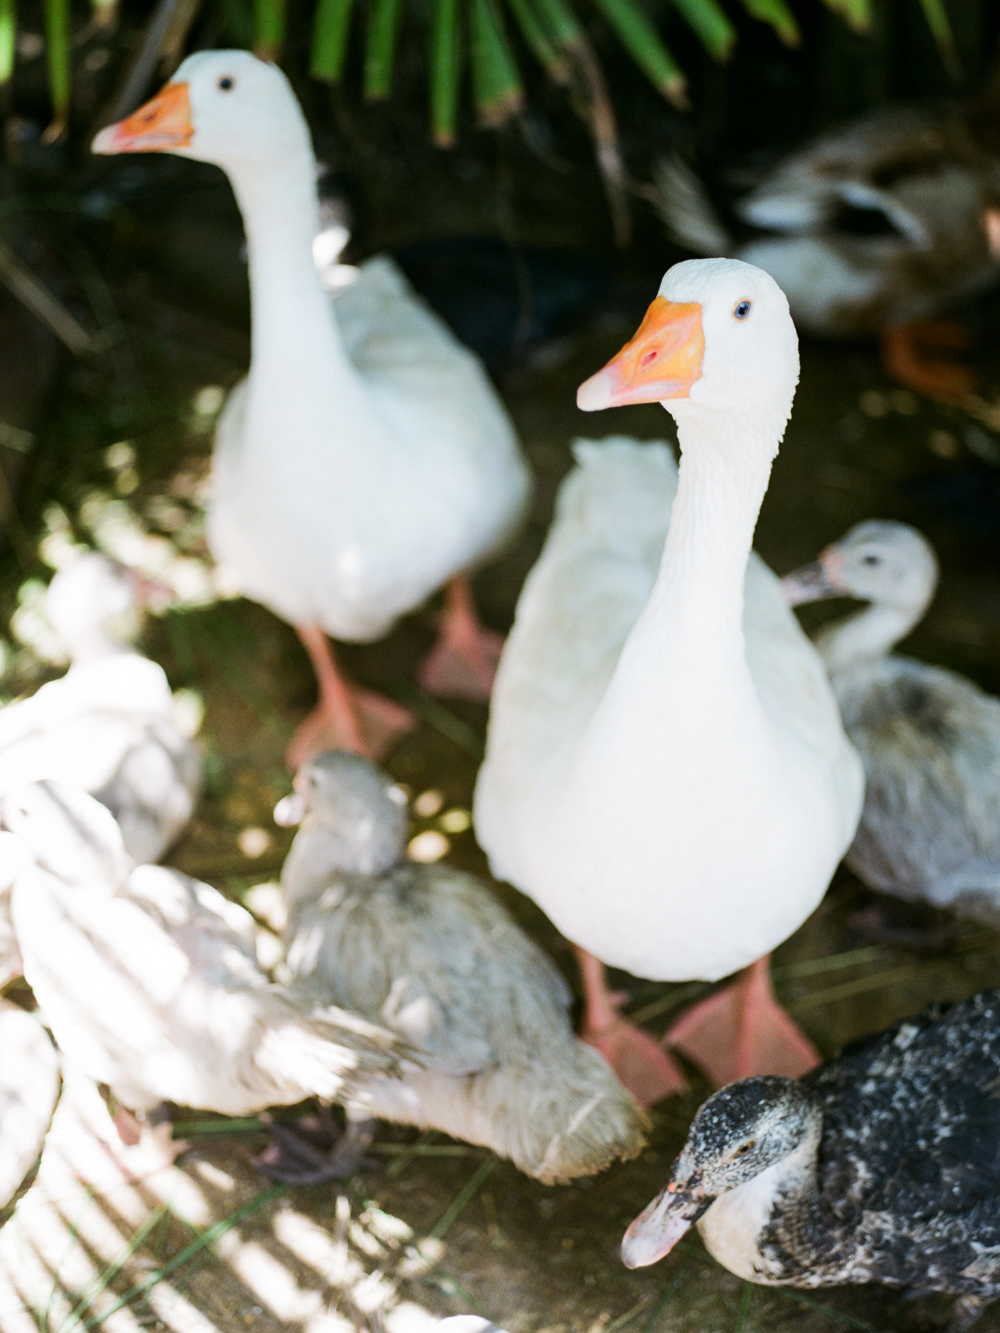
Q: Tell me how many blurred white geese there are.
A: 1